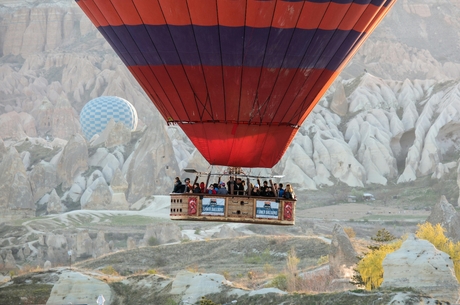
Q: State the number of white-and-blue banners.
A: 2